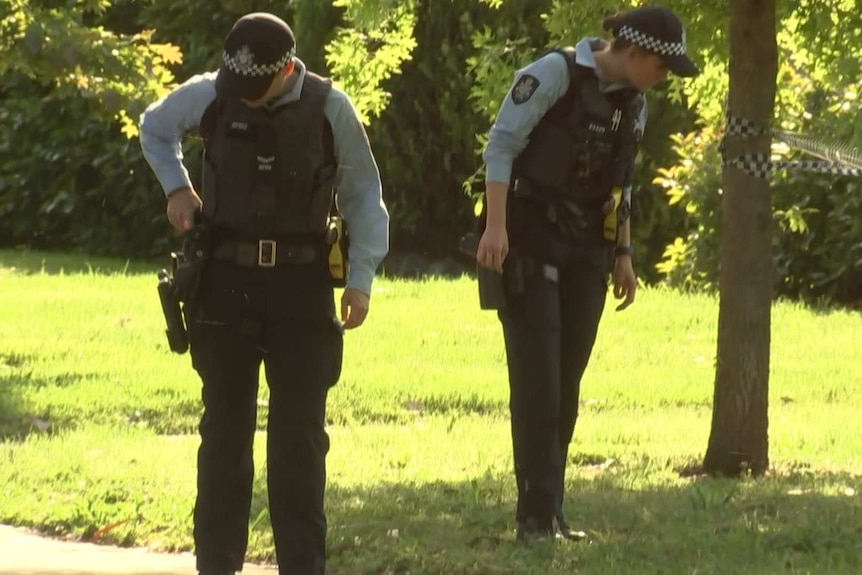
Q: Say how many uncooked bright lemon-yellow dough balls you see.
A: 0